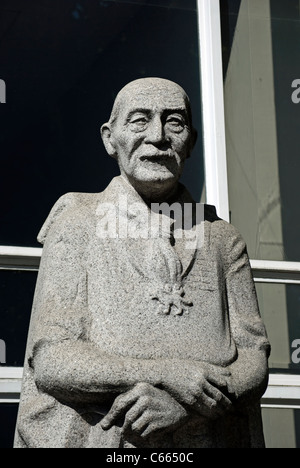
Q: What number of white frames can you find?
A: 3